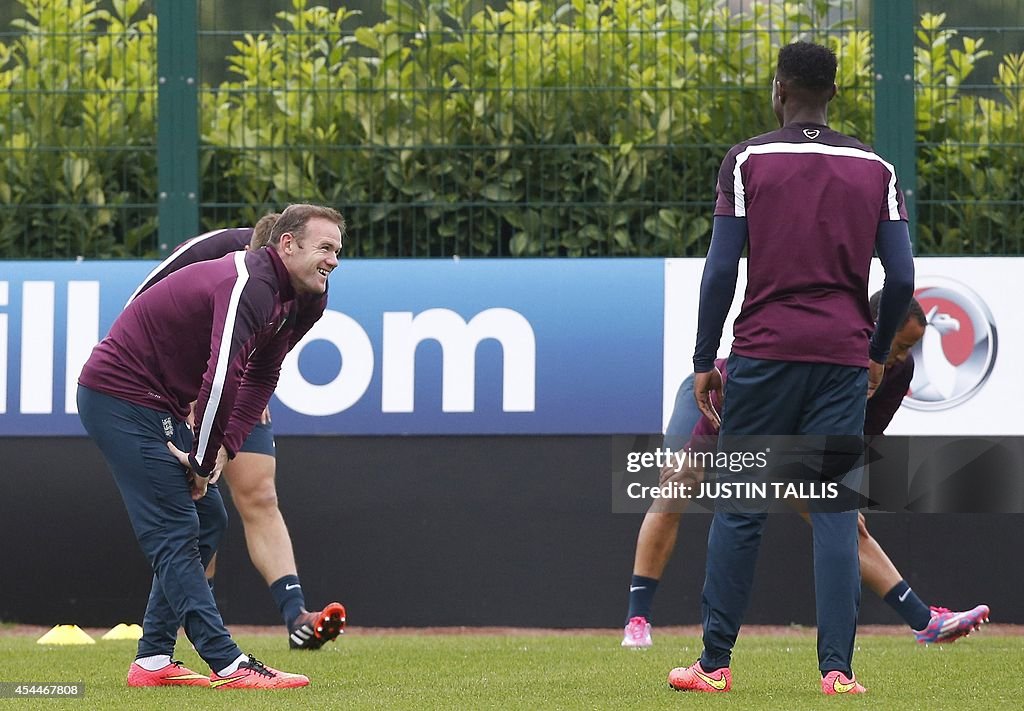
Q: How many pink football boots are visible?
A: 6